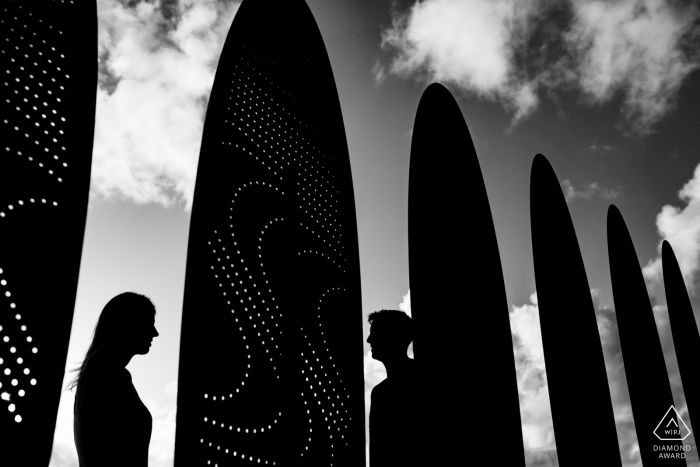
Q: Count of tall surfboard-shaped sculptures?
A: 6